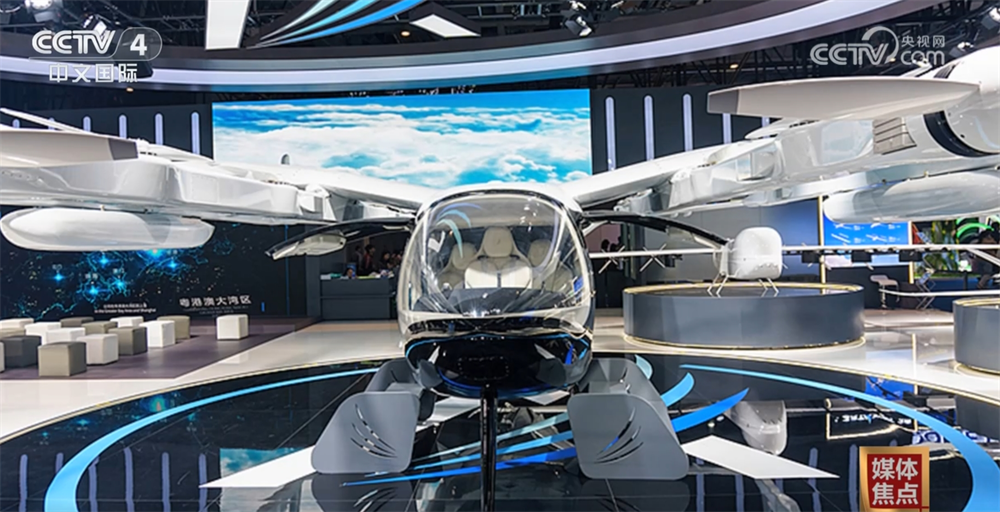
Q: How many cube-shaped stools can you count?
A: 15